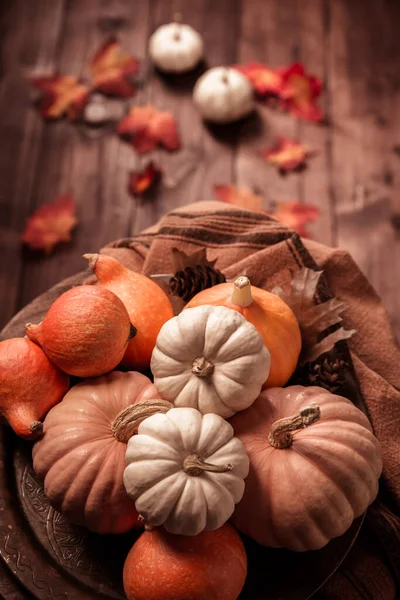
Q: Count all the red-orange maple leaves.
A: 10